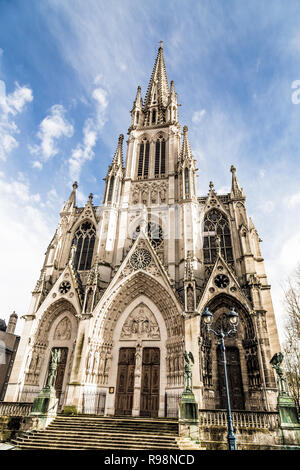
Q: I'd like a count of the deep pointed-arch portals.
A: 3